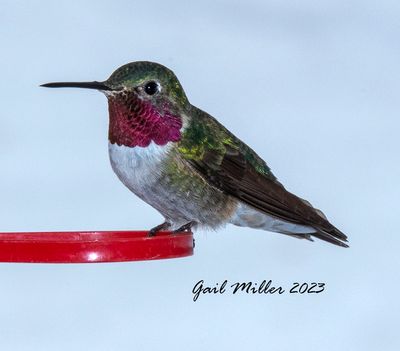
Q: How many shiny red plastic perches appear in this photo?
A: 1